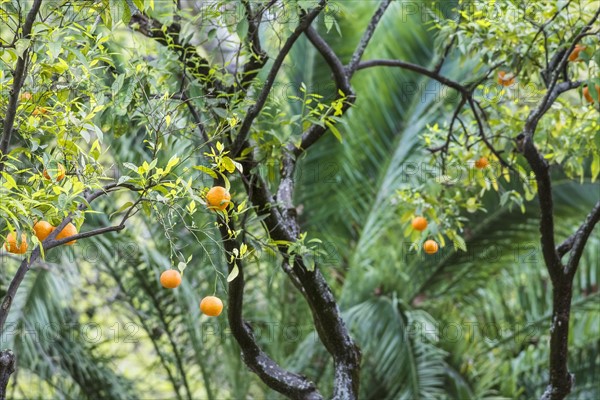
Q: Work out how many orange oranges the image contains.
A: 15